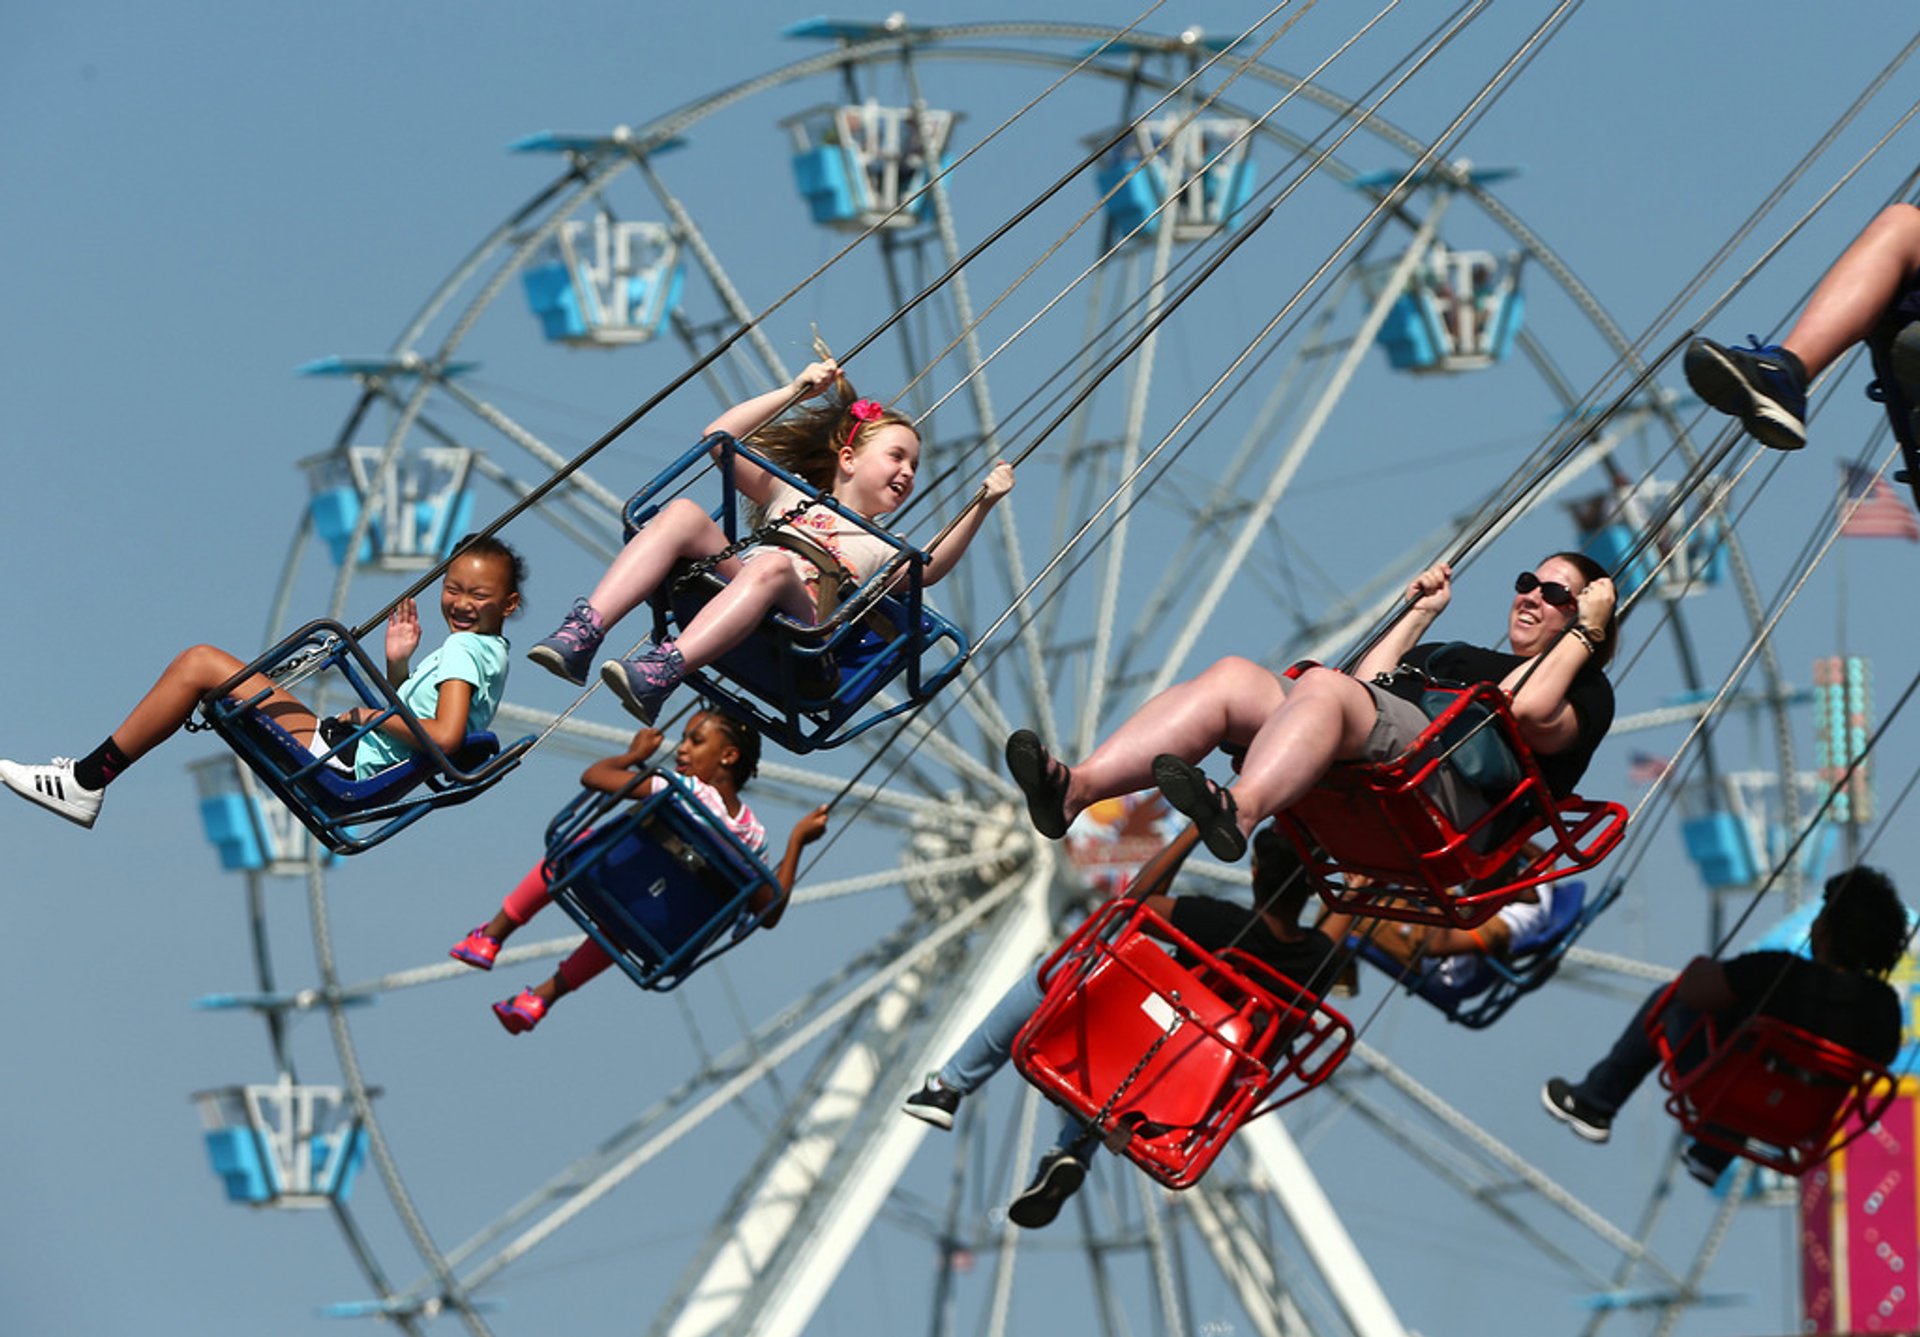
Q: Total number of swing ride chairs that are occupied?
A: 8